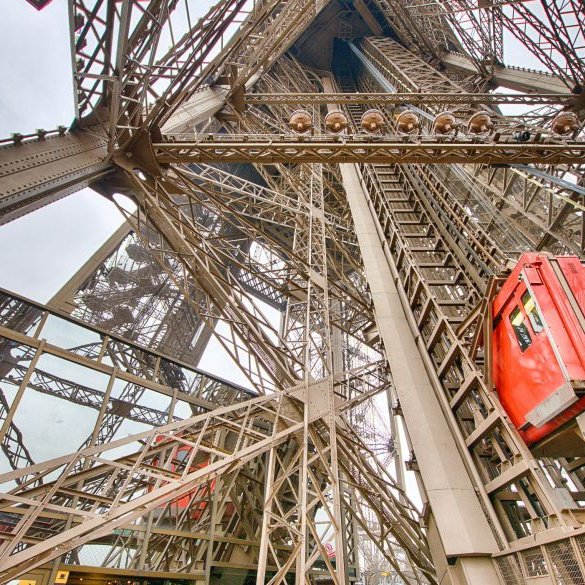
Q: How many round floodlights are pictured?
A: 7